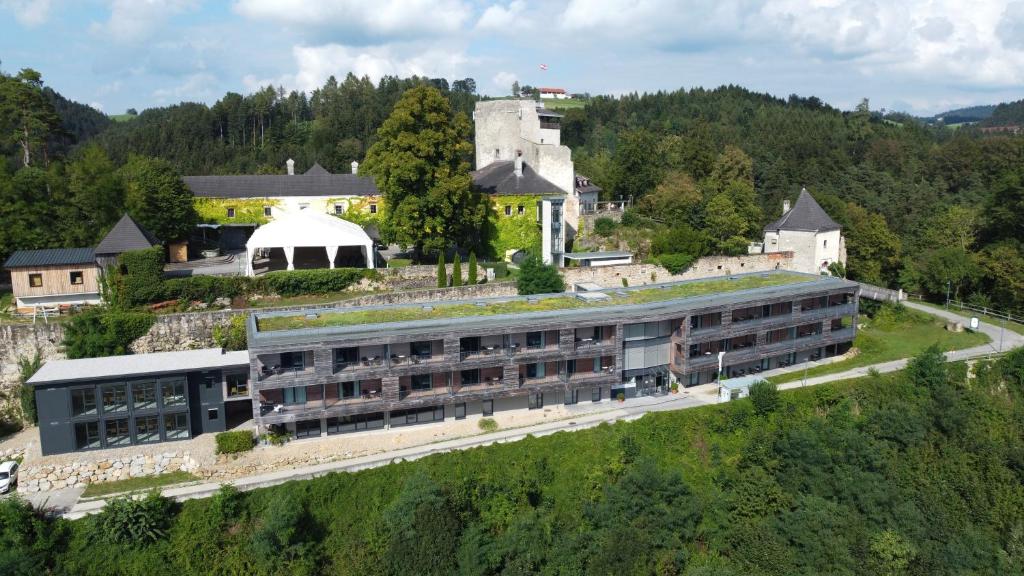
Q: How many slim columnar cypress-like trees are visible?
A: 3